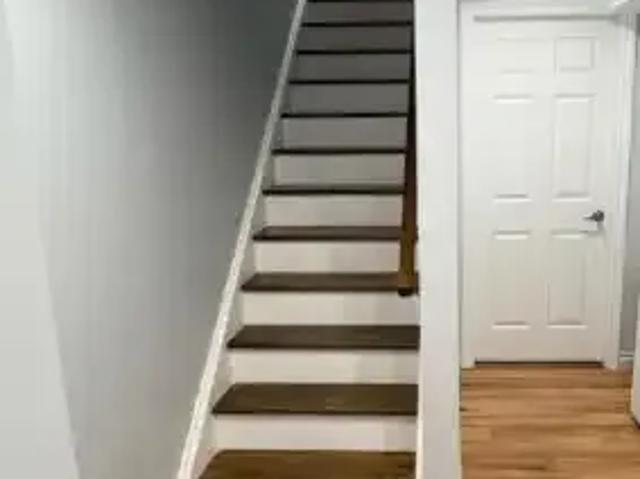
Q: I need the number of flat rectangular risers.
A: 11